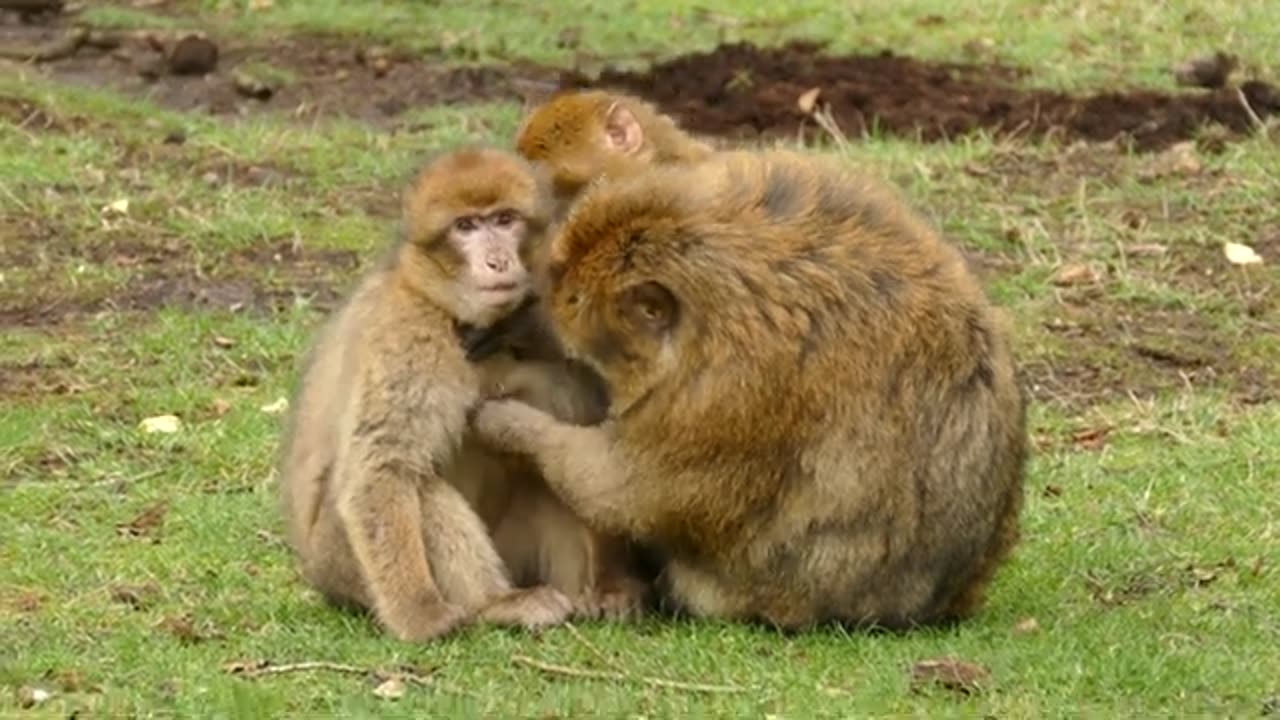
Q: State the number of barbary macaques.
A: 3